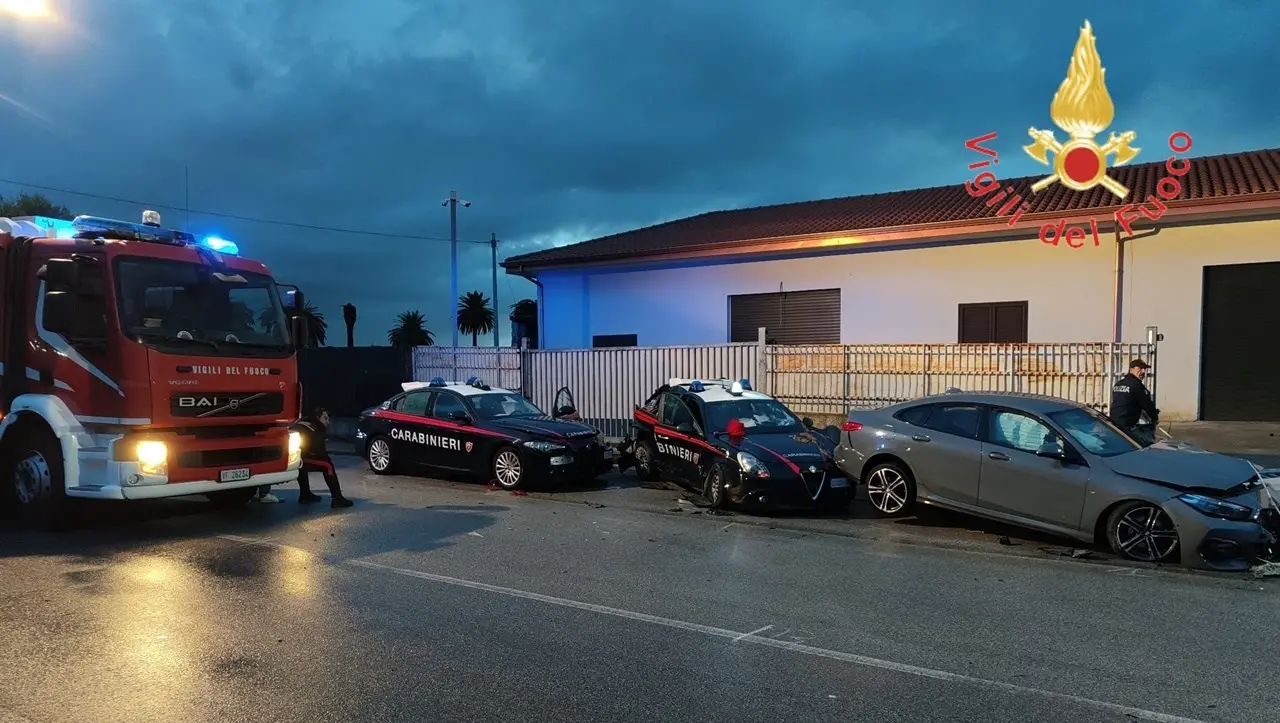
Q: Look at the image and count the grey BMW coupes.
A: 1